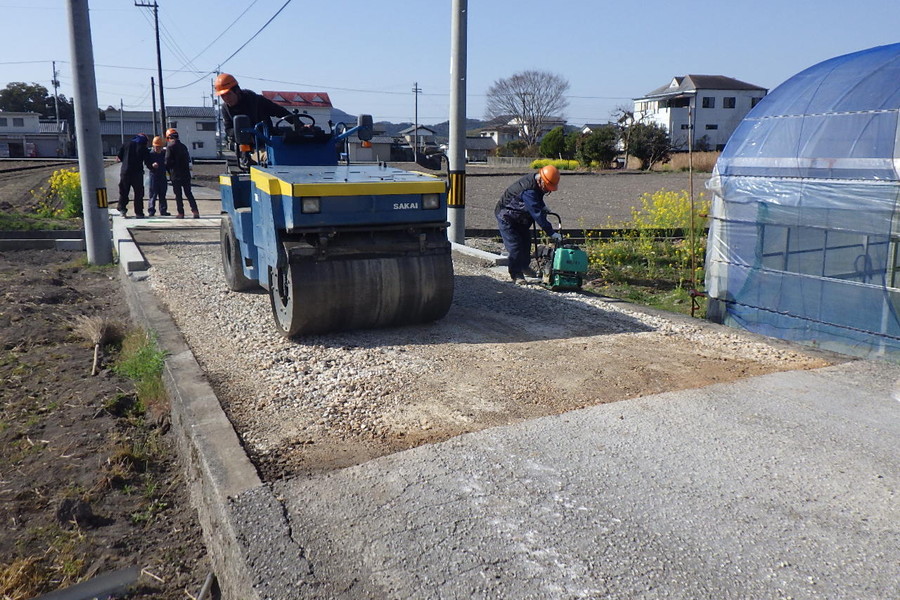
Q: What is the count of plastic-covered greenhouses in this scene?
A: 1